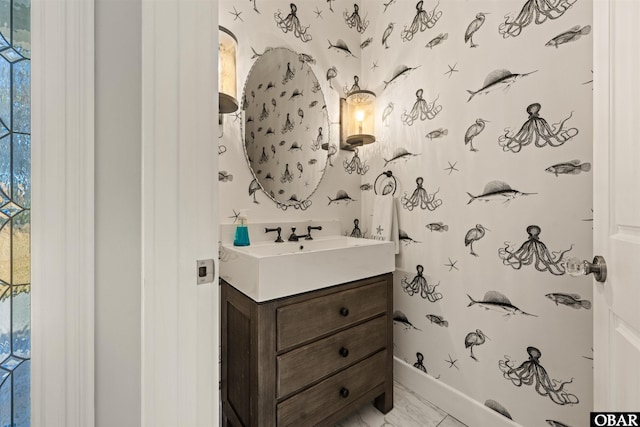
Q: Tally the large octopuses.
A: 4